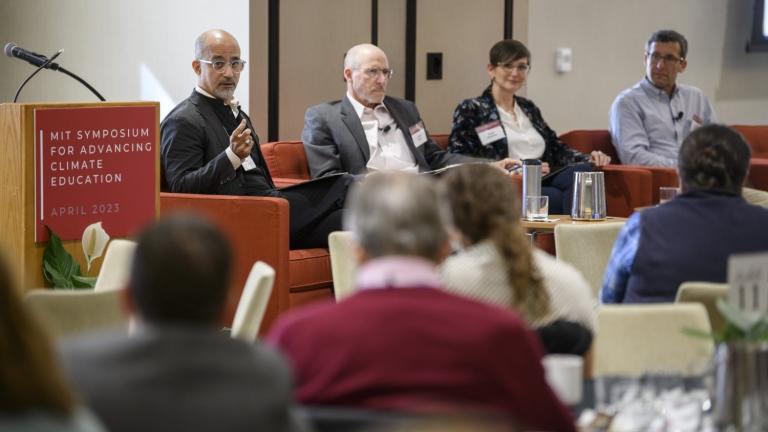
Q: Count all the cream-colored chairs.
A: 7